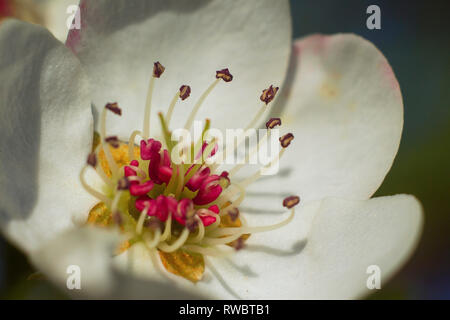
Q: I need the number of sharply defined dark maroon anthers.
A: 8